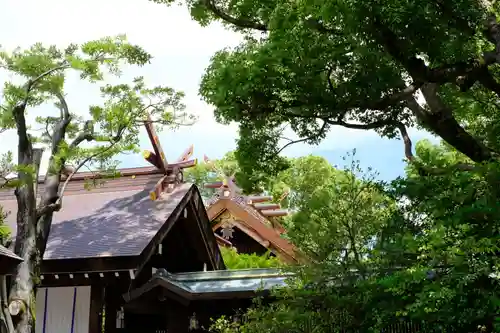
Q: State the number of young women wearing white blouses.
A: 0